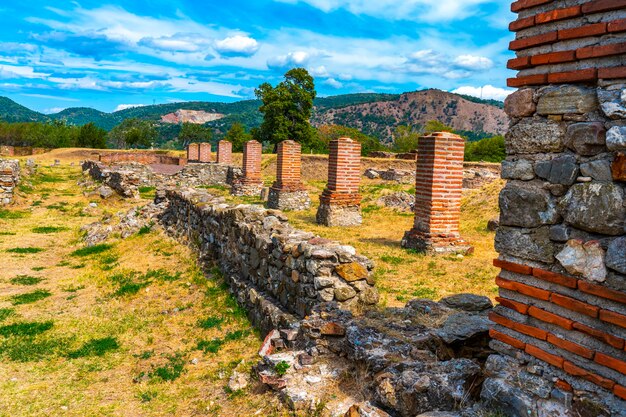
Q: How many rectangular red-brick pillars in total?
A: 7